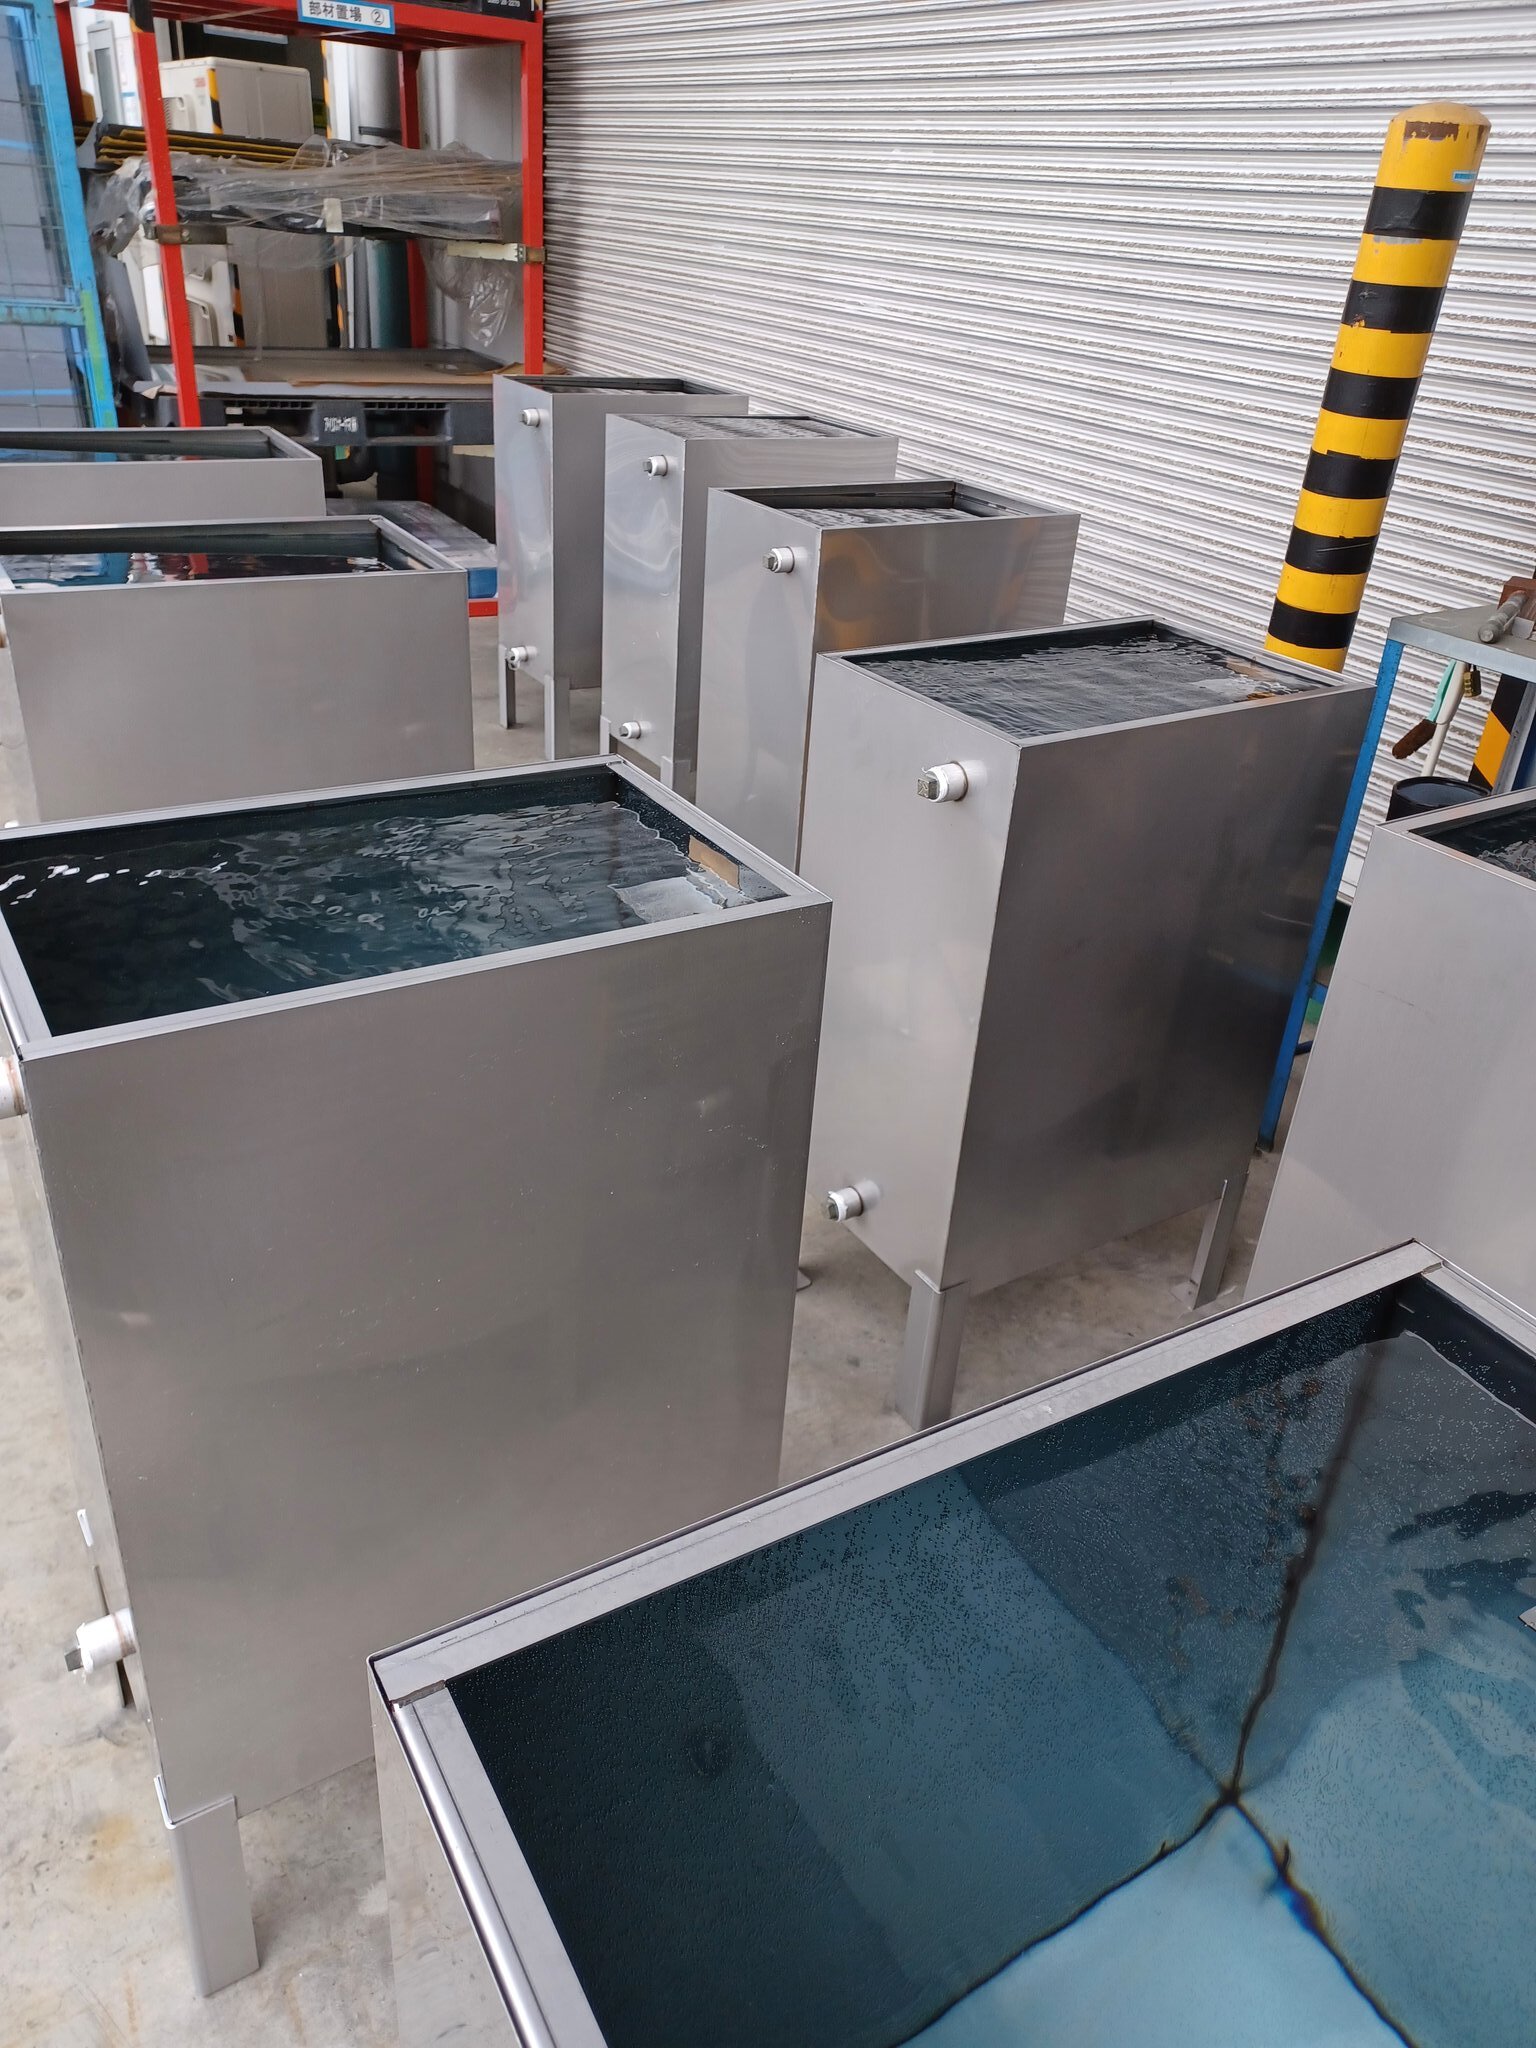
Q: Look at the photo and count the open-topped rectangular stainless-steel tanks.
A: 9